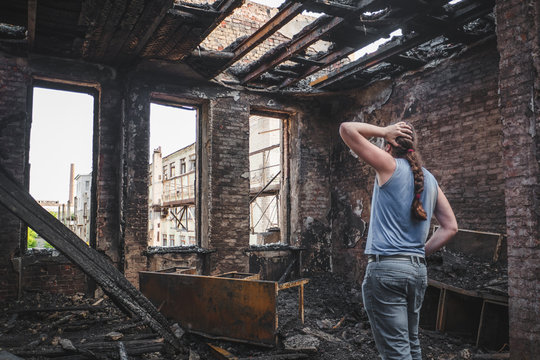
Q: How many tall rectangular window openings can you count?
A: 3